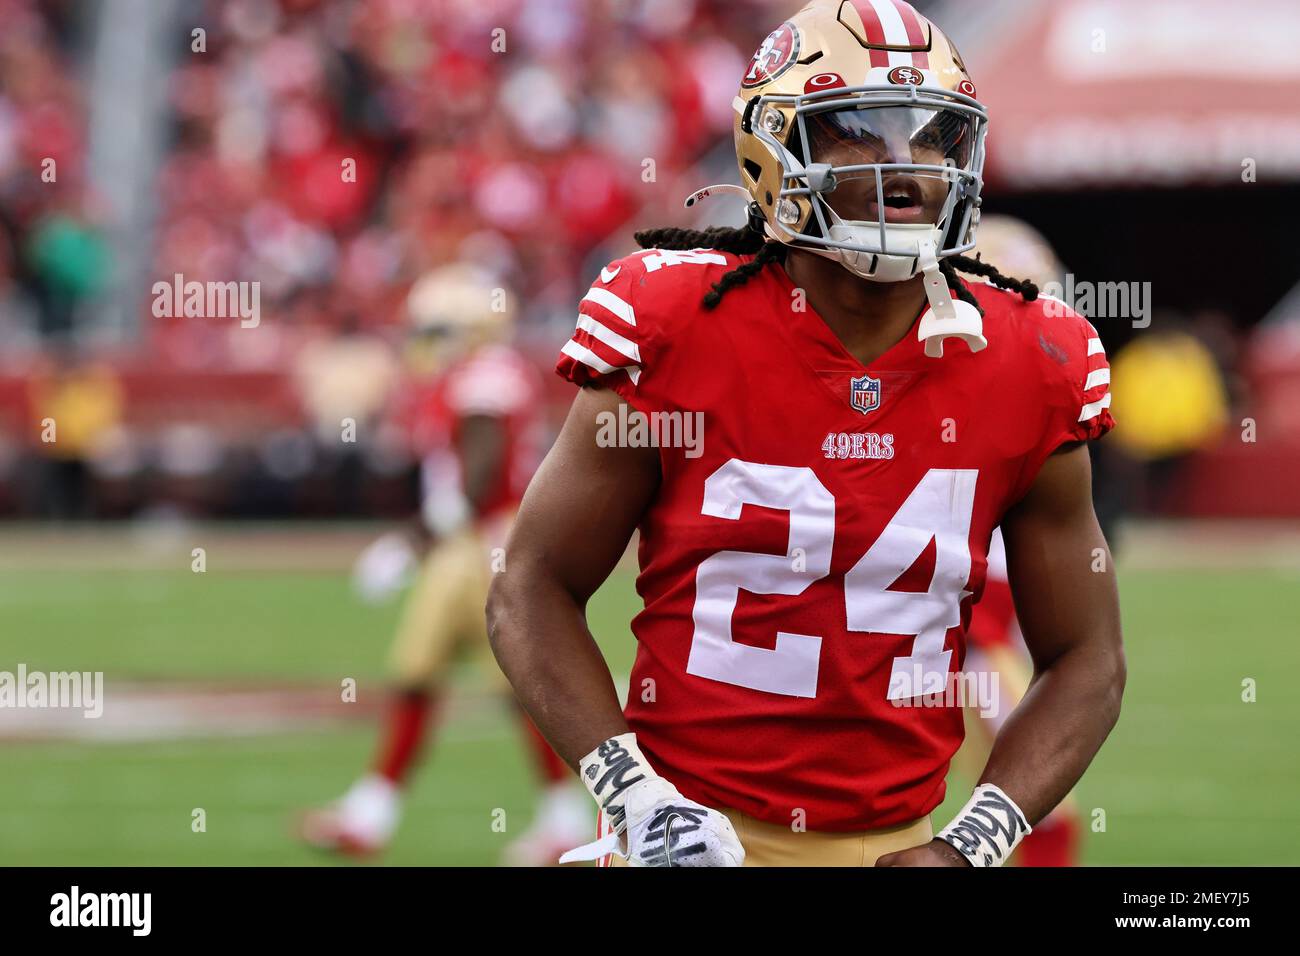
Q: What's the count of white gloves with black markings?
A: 1